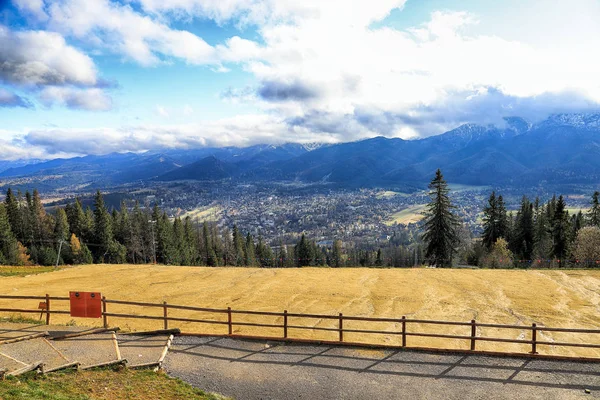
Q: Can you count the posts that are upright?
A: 9